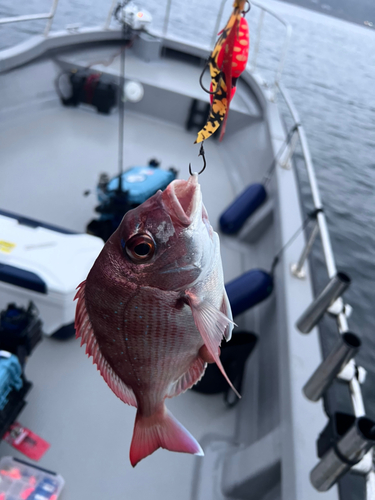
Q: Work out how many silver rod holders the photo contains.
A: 3